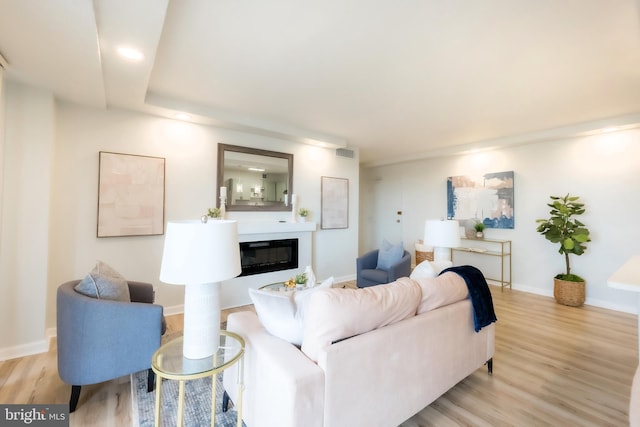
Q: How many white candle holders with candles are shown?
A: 2